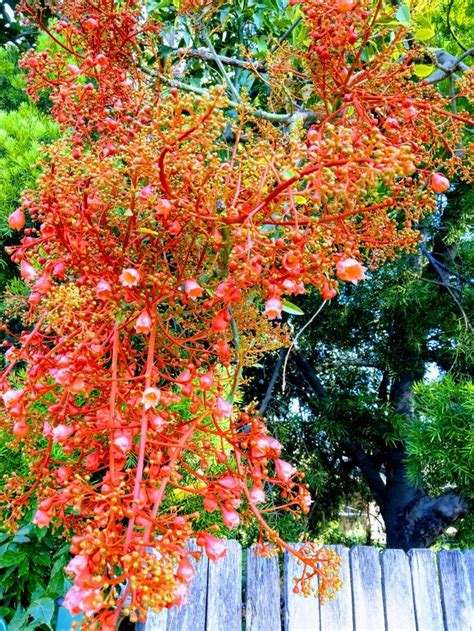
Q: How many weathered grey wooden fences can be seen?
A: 1